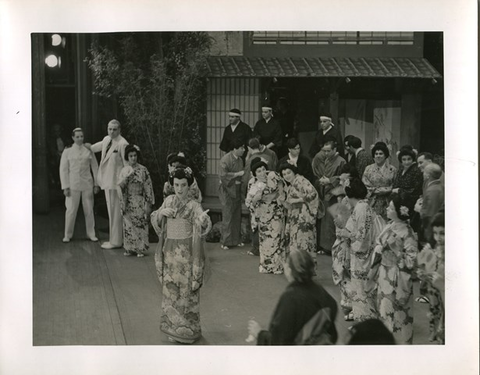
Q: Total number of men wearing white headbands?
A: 3